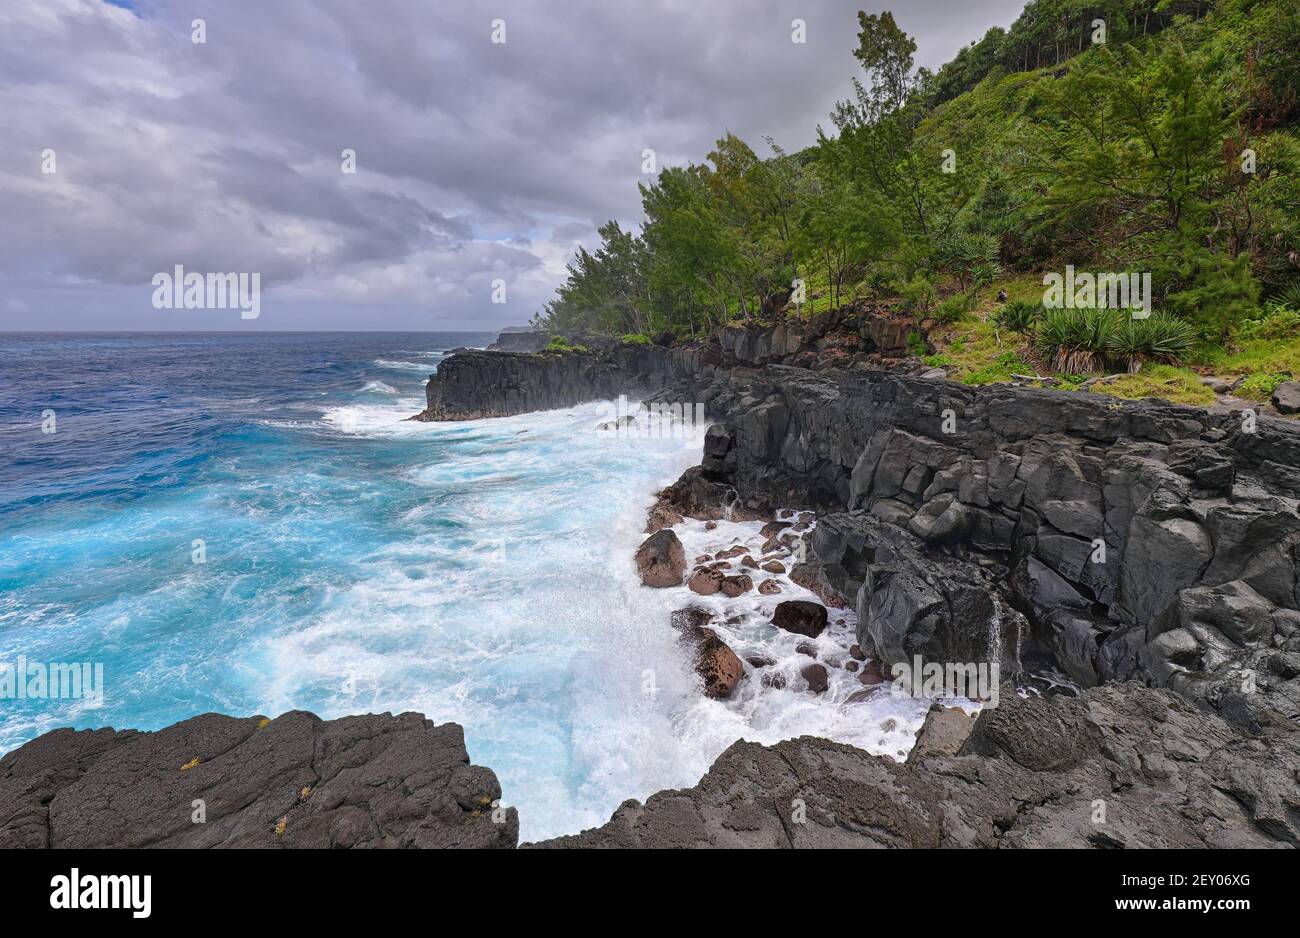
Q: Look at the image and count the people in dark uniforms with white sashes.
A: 0